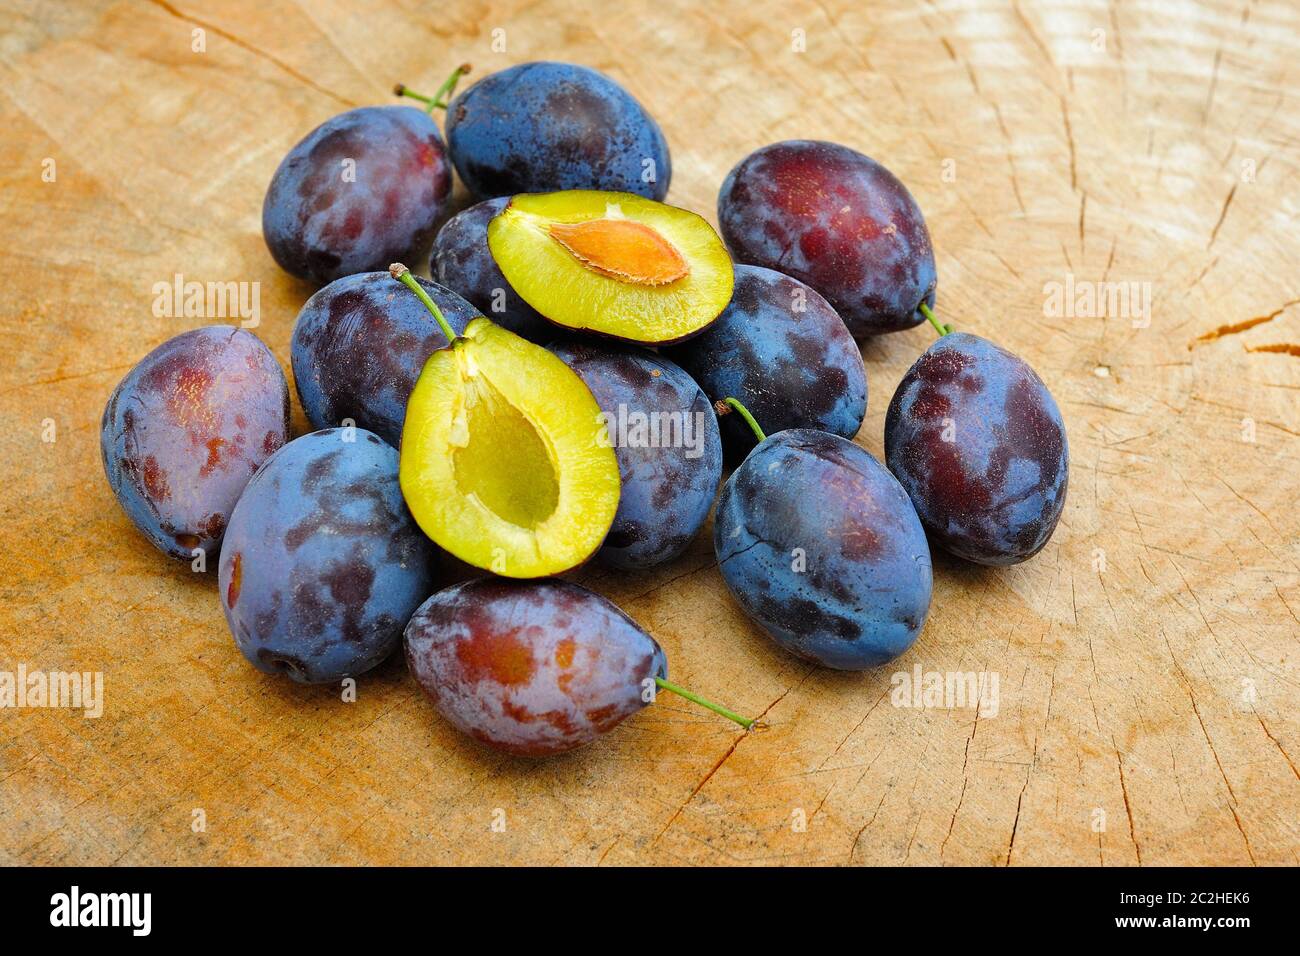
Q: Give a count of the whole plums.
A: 12